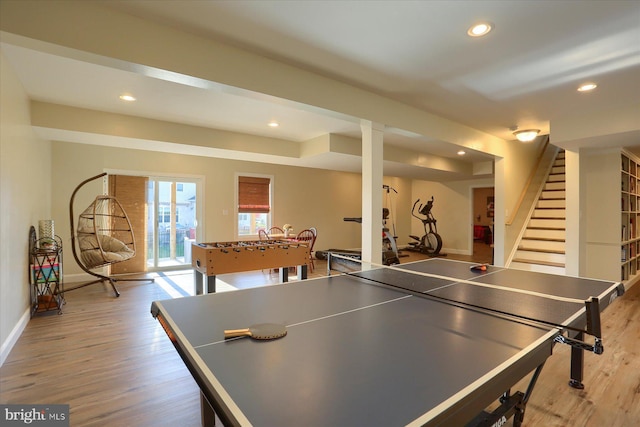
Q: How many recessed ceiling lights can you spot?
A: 5